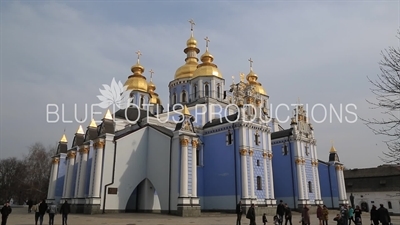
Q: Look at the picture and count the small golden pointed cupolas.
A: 6